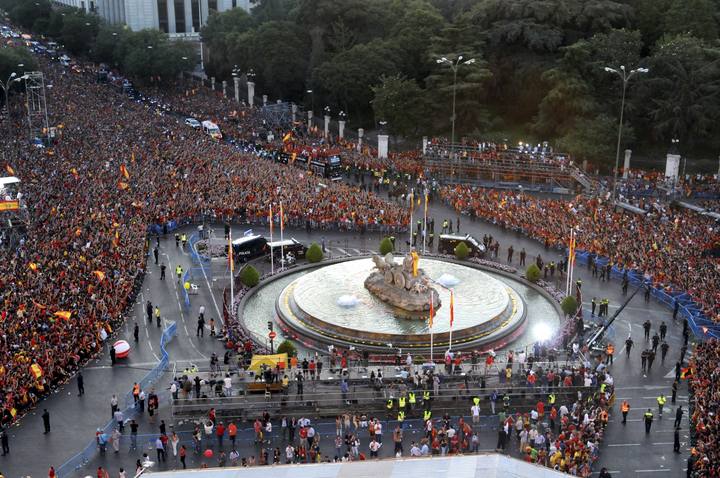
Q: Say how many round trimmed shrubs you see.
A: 7